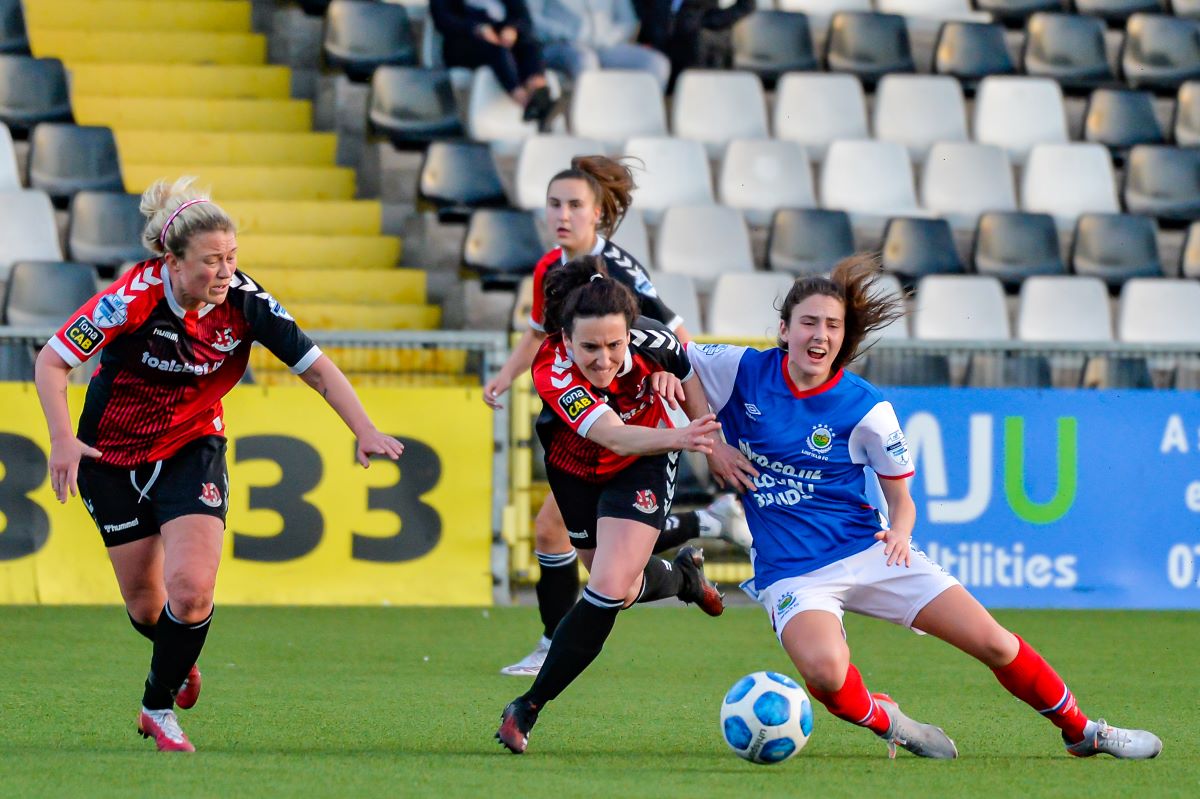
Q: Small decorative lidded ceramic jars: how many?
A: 0